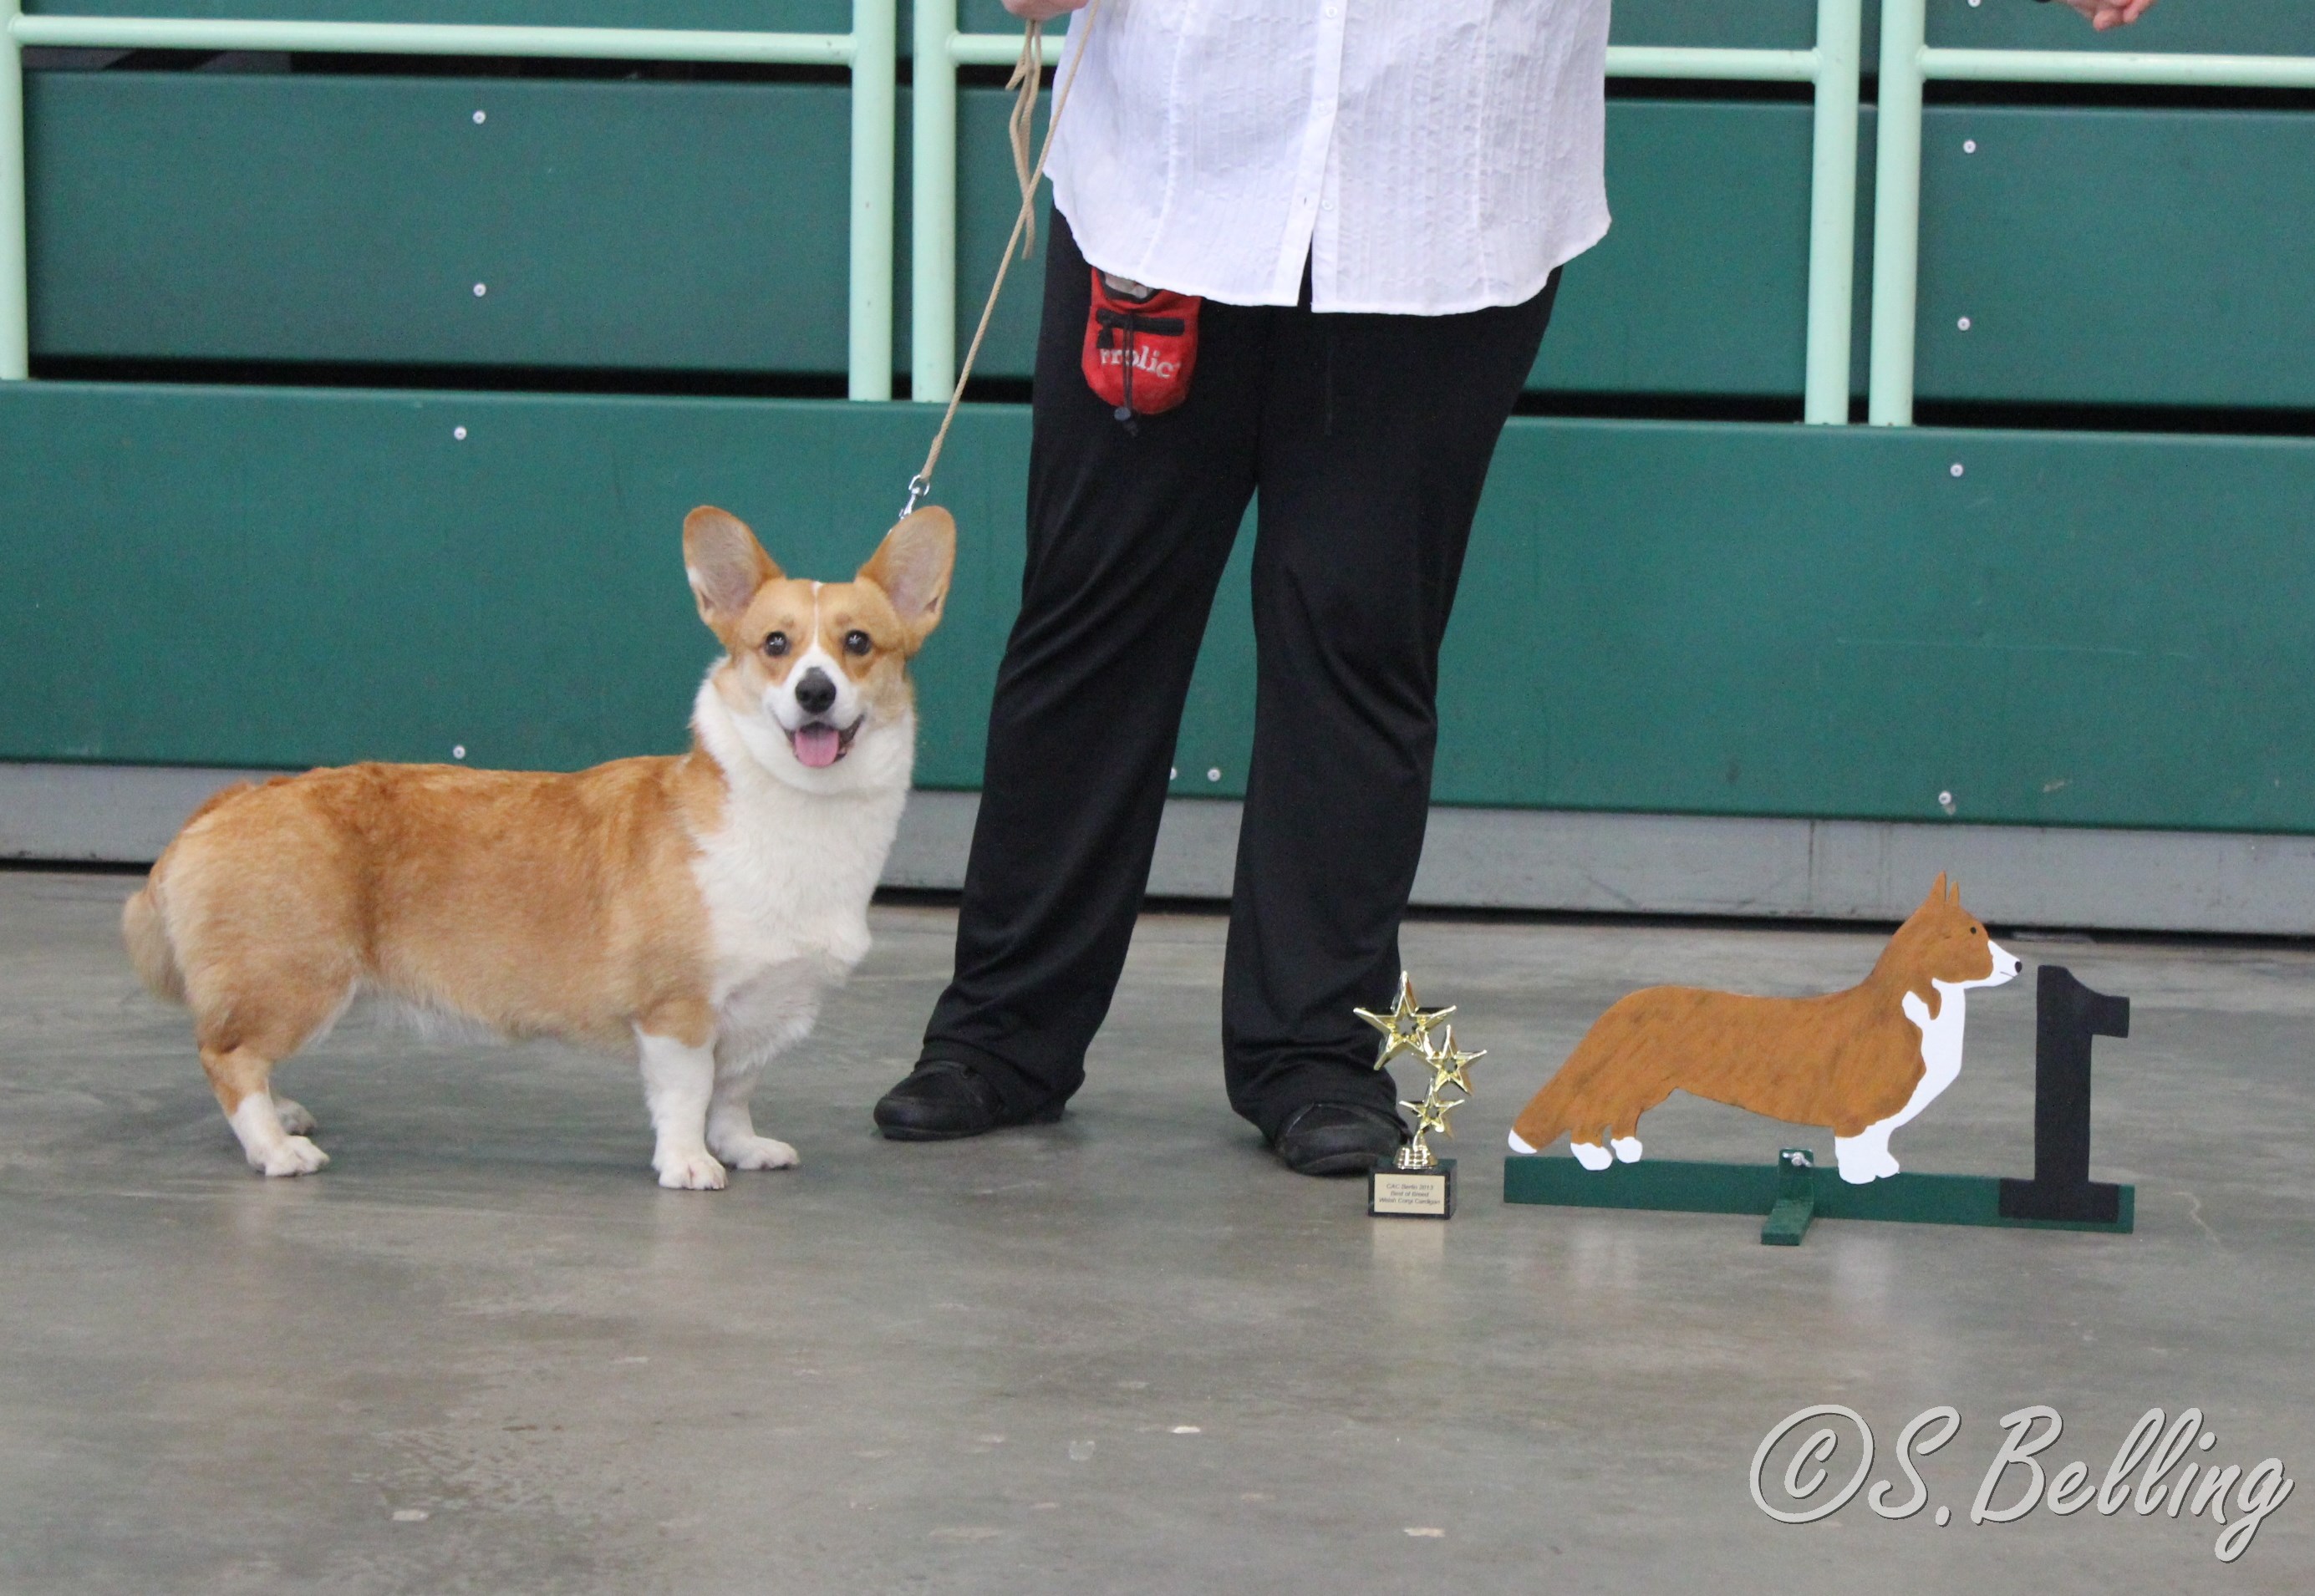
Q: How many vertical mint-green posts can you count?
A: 5